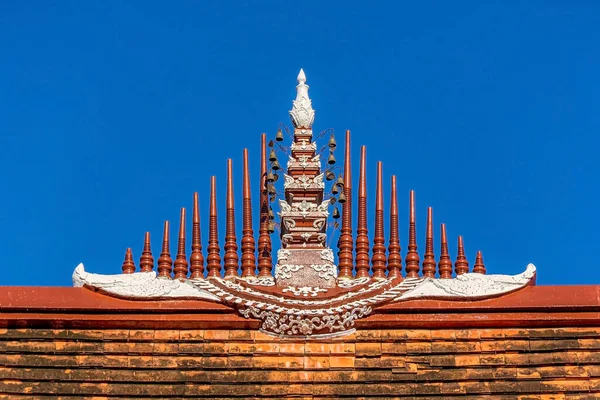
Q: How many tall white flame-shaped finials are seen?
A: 1